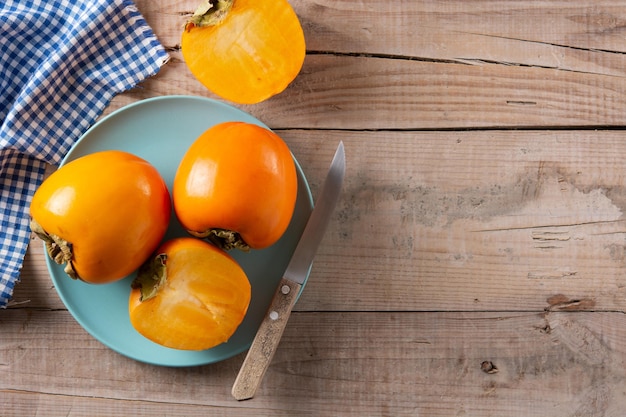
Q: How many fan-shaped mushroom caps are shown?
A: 0